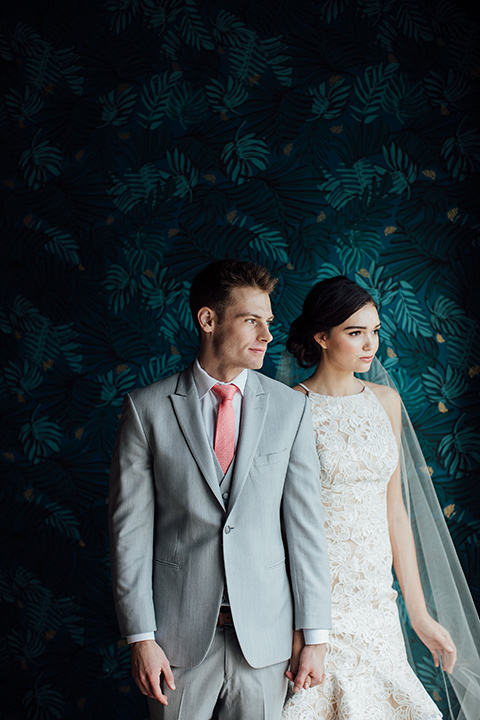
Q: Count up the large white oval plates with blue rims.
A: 0